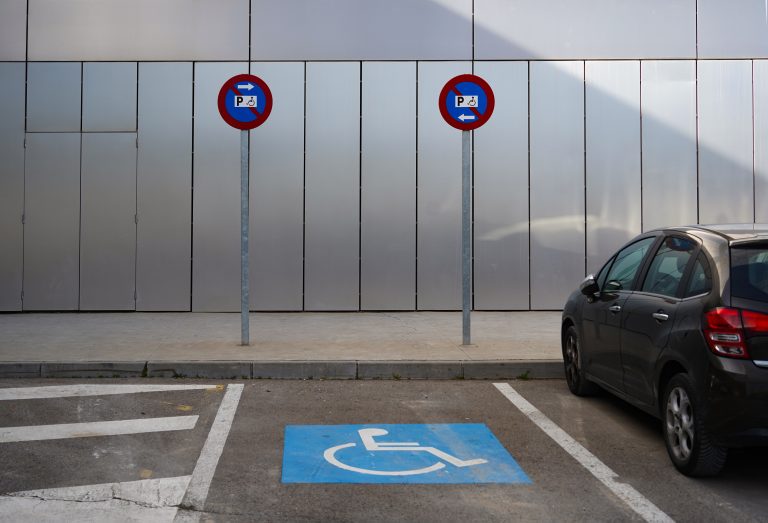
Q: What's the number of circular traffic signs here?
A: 2